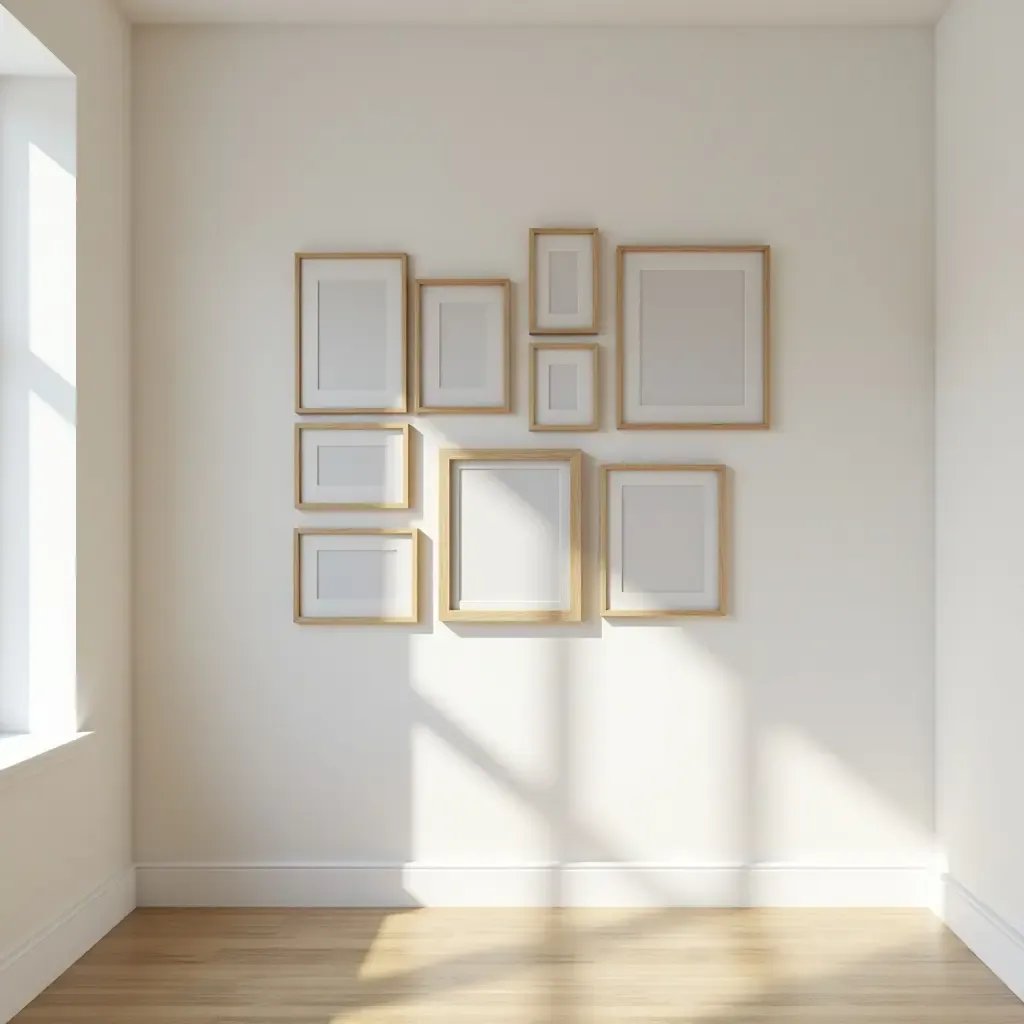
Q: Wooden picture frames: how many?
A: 9